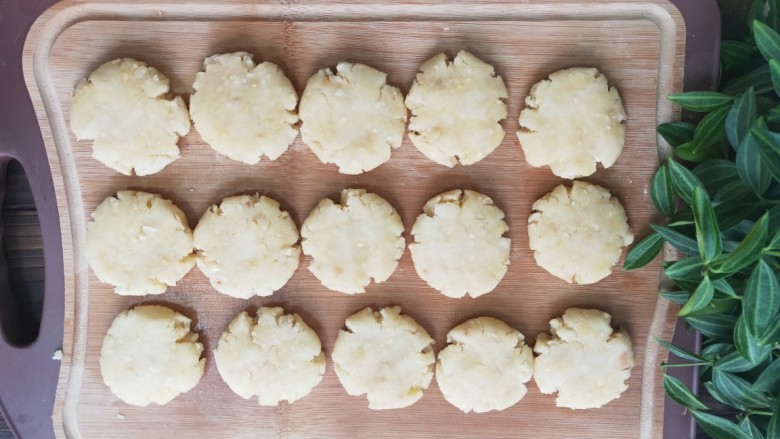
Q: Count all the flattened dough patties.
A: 15